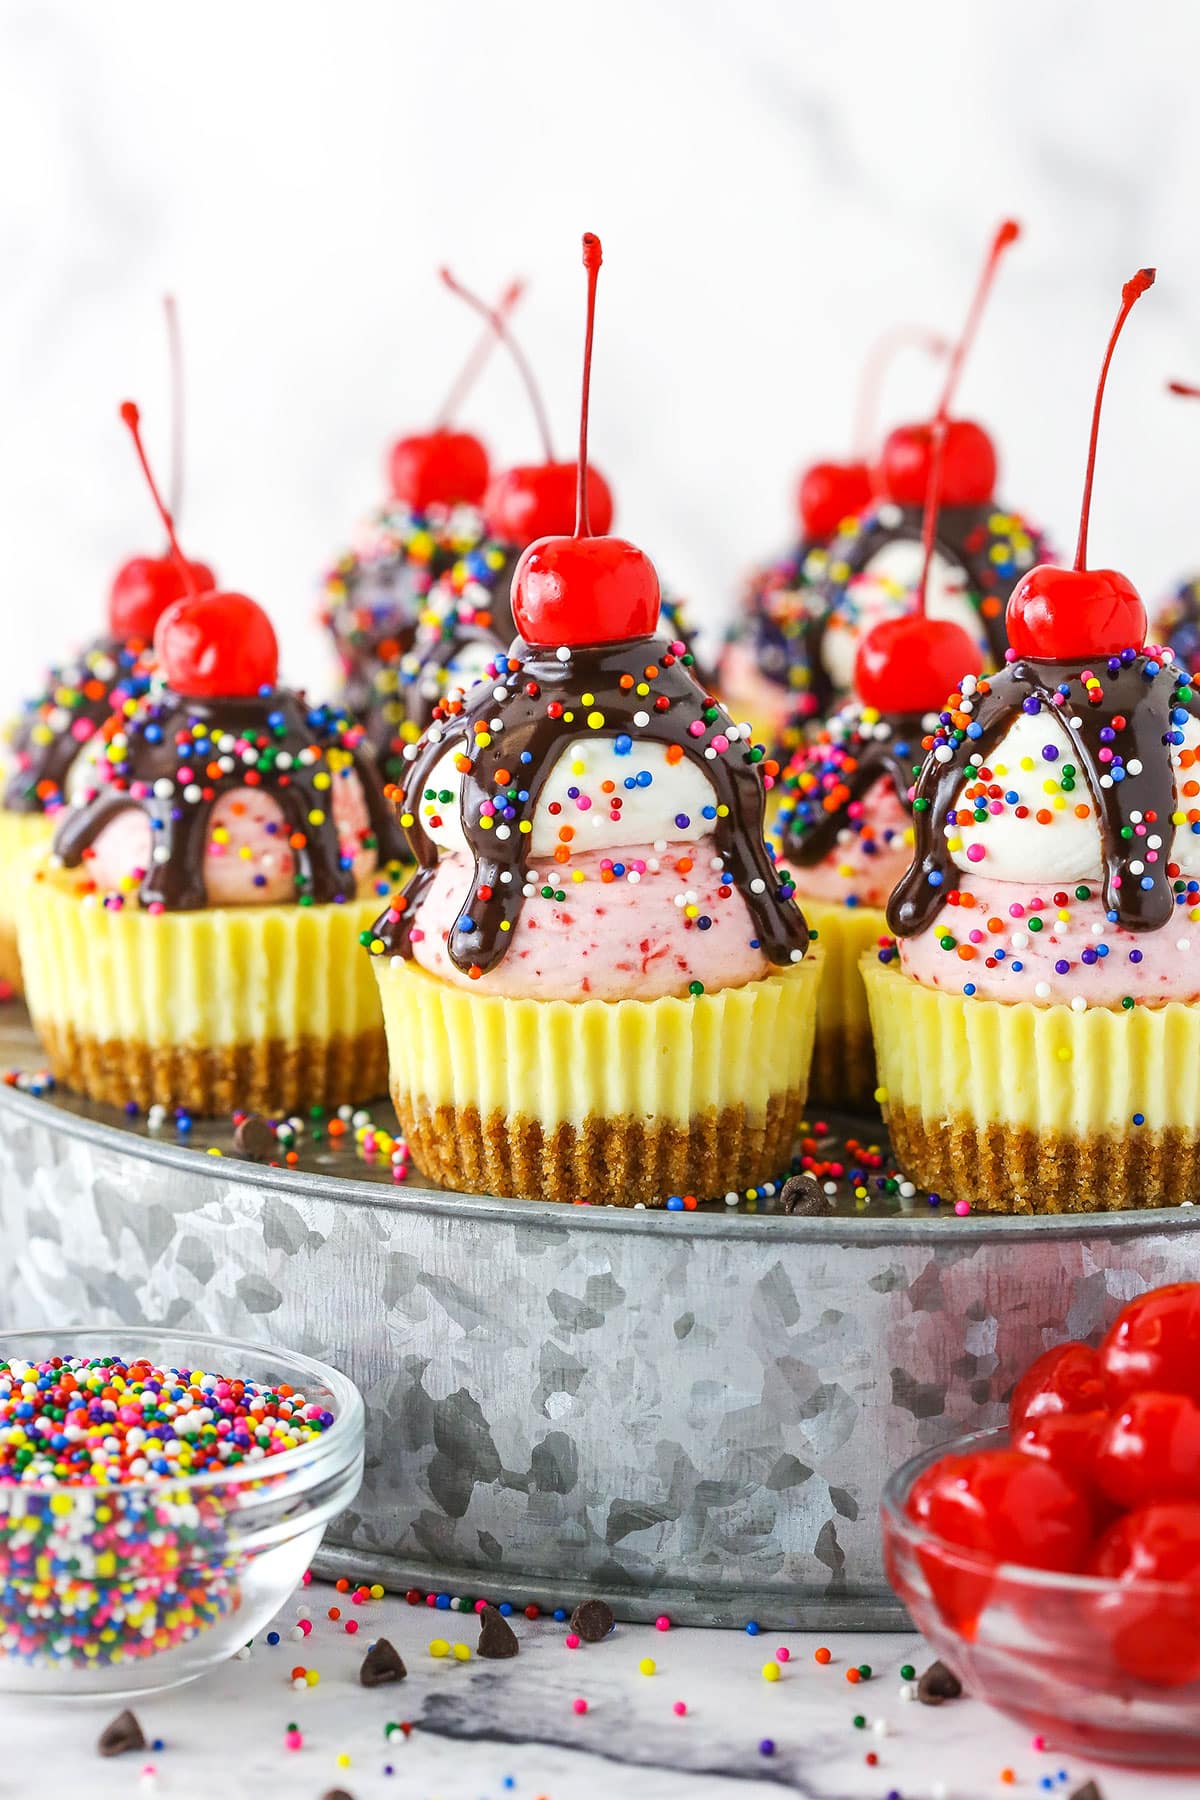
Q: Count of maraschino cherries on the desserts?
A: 9